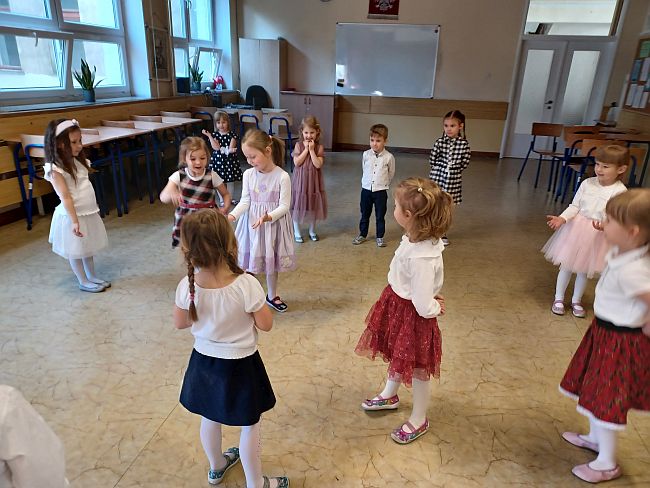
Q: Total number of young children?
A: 11